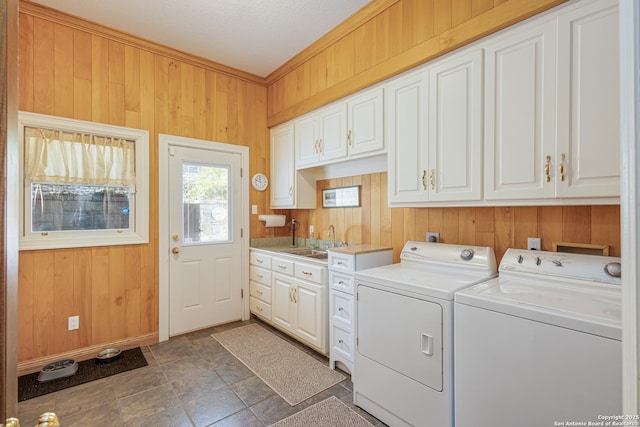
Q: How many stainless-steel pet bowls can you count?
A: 1